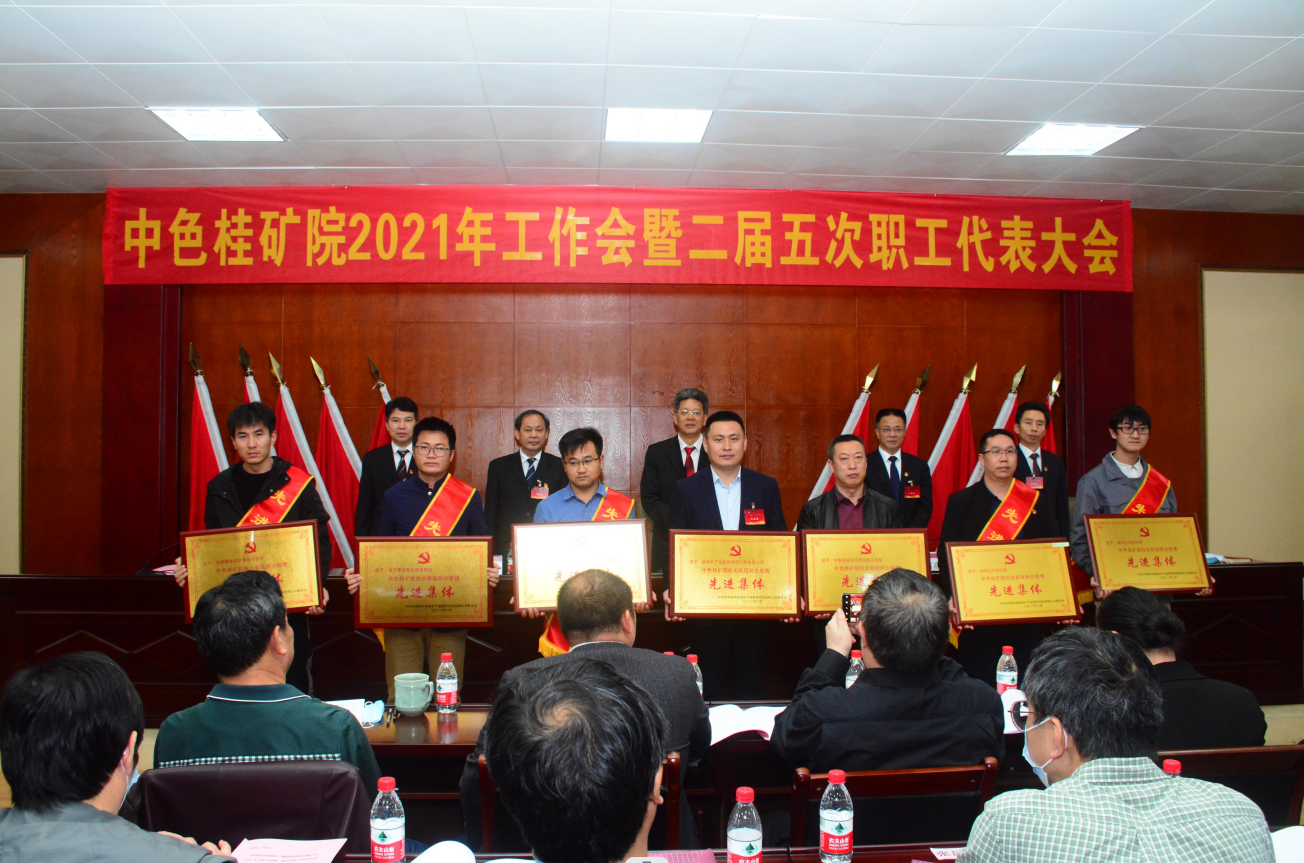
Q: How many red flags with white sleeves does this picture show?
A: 10